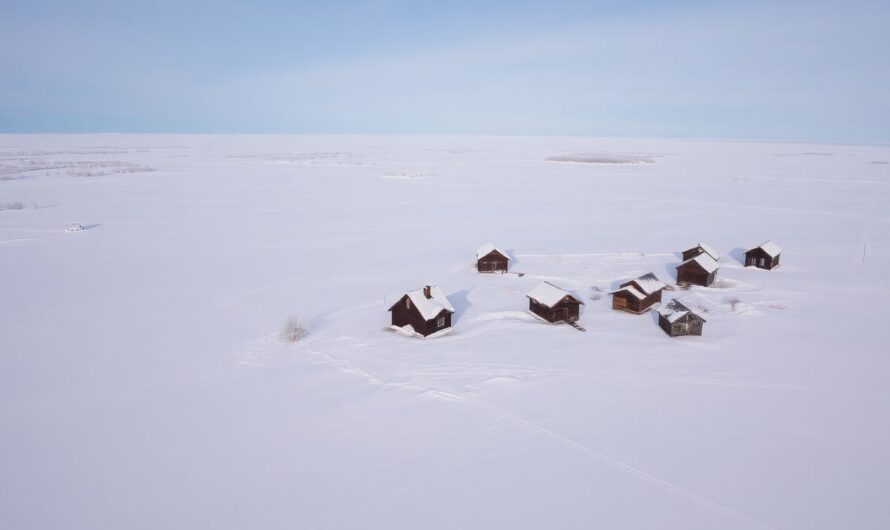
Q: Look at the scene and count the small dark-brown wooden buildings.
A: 8